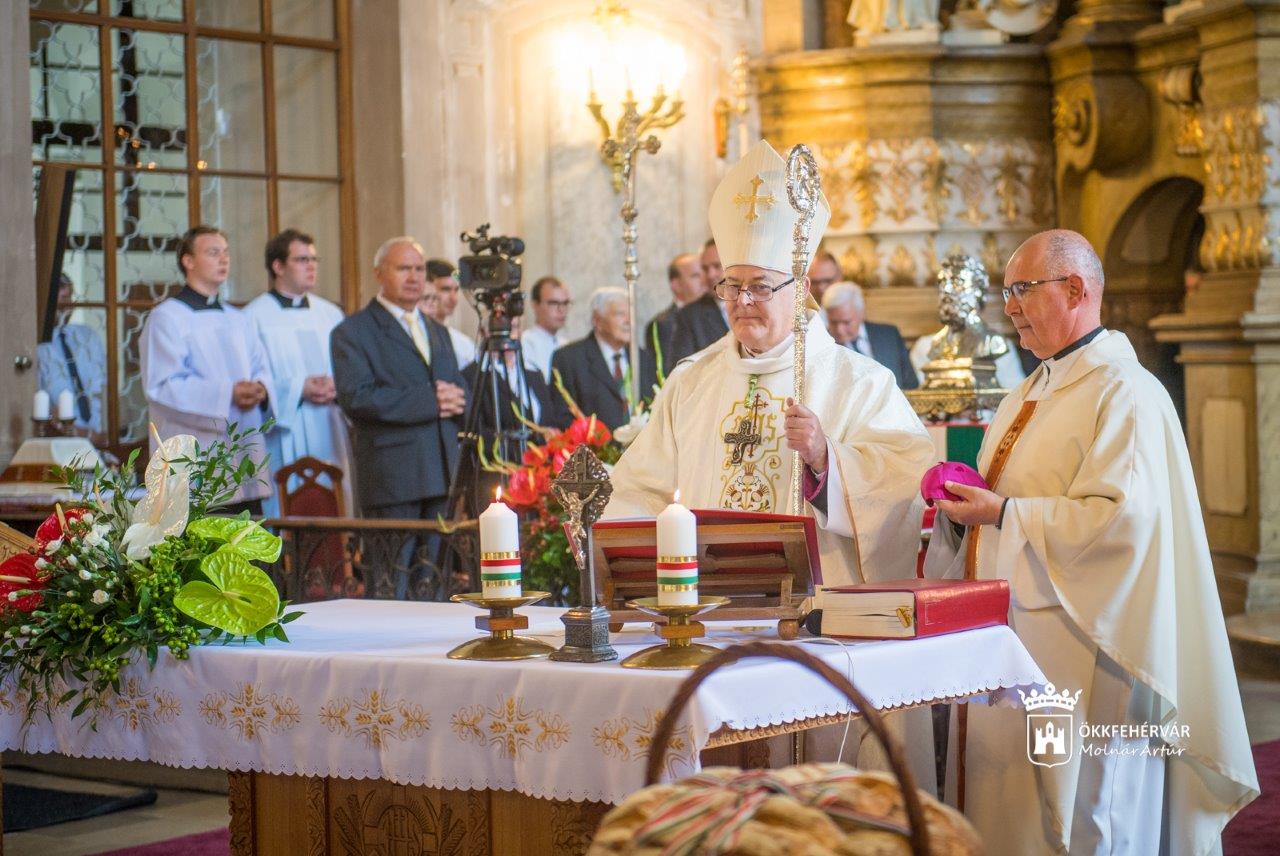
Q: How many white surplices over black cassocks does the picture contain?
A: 2